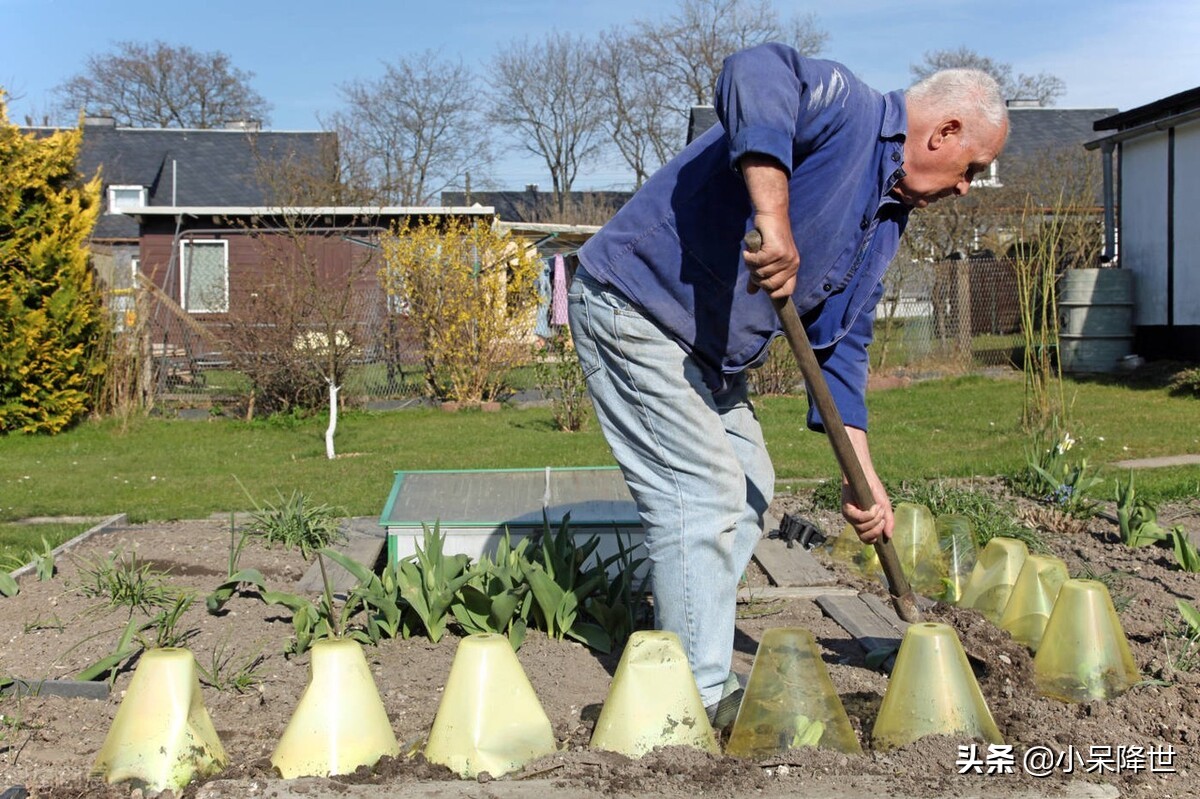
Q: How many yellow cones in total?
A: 12